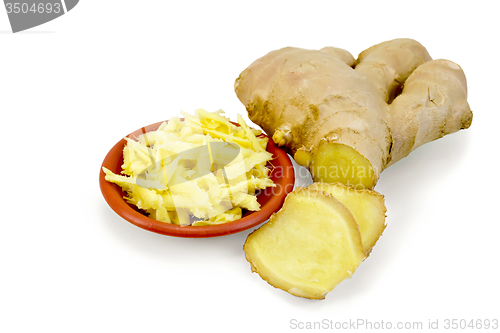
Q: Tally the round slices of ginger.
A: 2